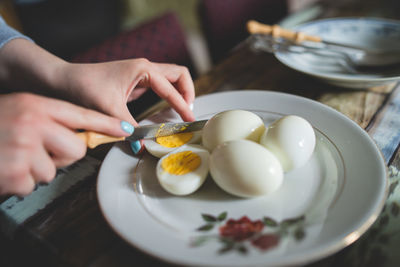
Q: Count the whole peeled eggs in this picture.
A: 3